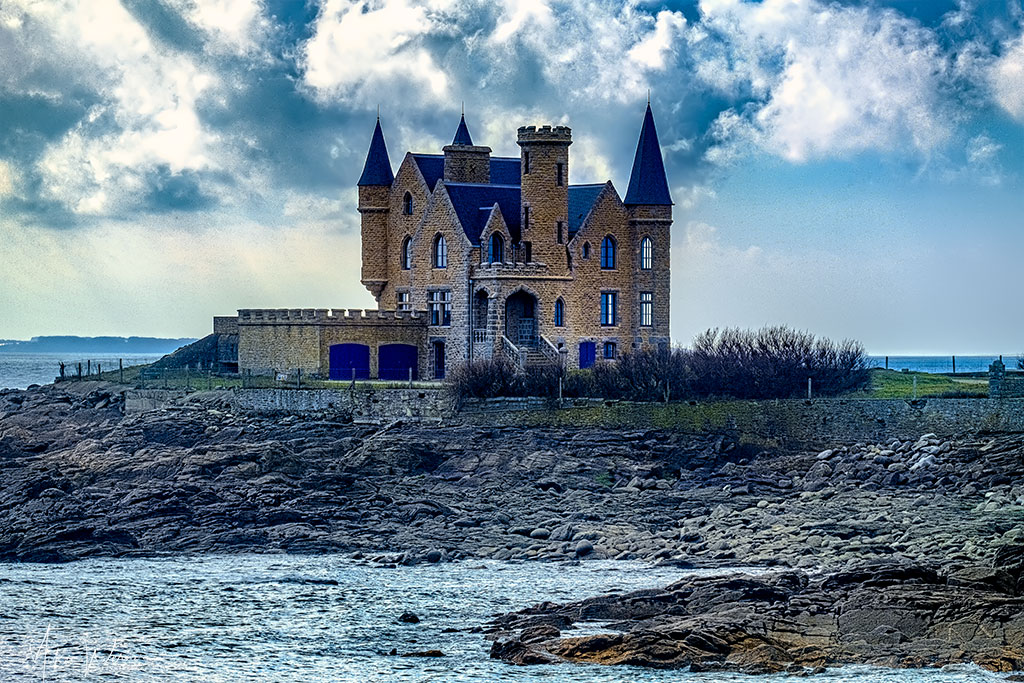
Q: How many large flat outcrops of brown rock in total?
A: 1